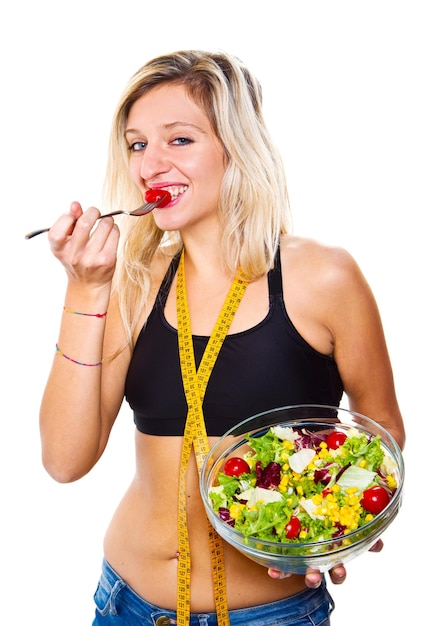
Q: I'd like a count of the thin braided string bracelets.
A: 2